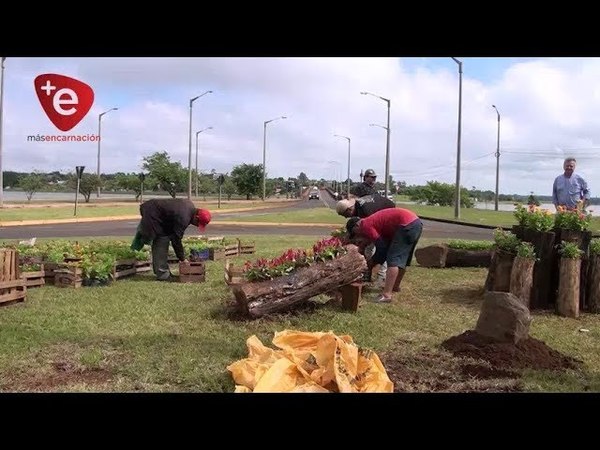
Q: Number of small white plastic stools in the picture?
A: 0